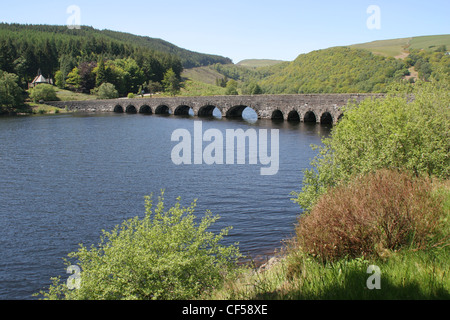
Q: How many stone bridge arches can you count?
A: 12